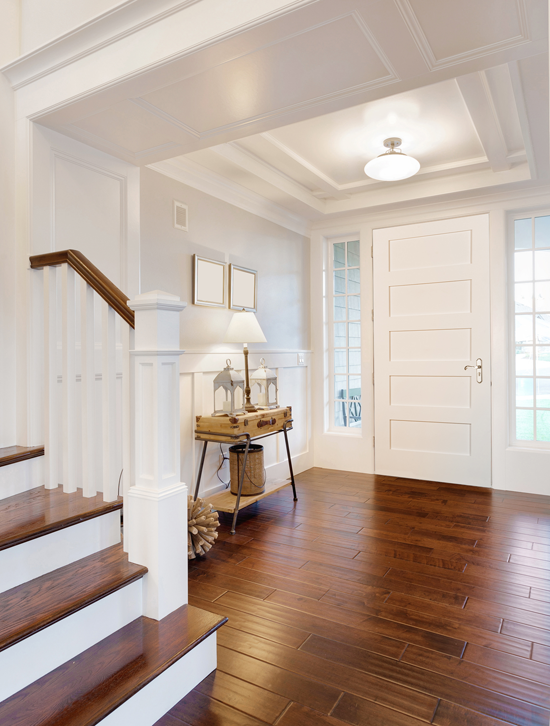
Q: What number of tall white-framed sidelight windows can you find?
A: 2